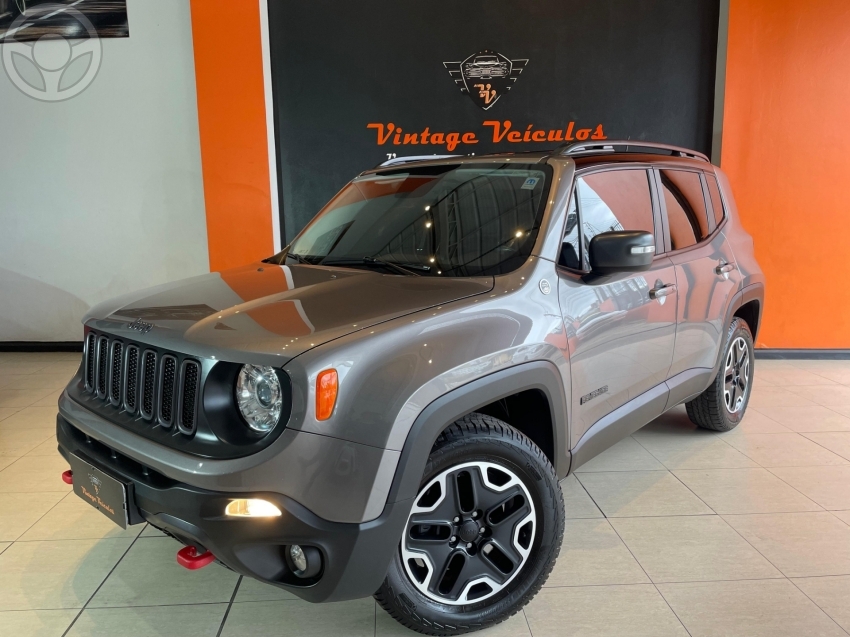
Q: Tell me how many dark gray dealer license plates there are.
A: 1